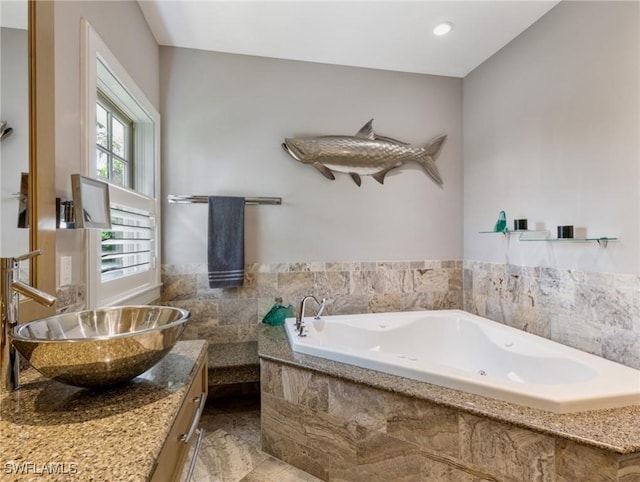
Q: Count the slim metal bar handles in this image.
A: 2